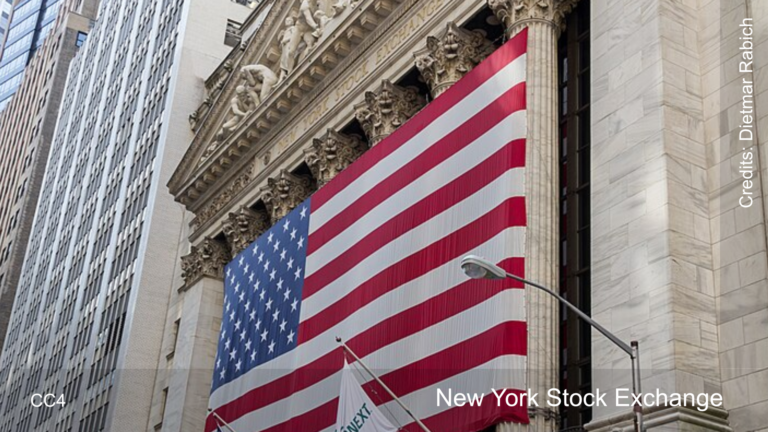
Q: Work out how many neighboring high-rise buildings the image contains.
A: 3